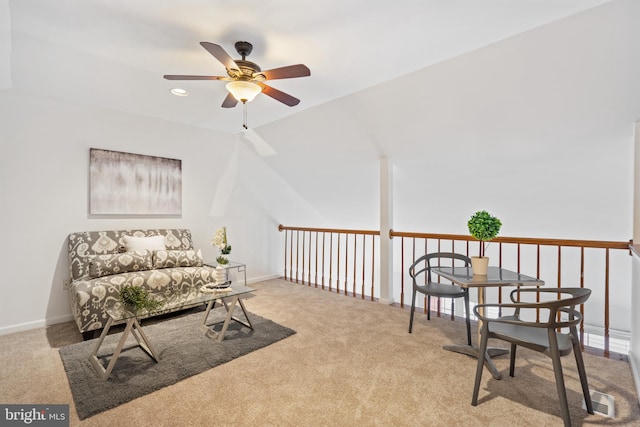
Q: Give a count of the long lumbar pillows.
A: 2